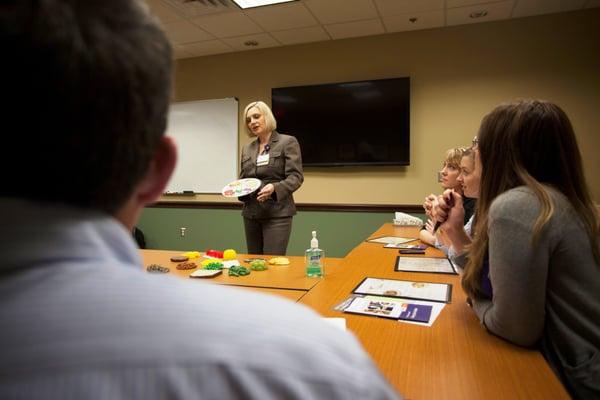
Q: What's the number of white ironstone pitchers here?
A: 0